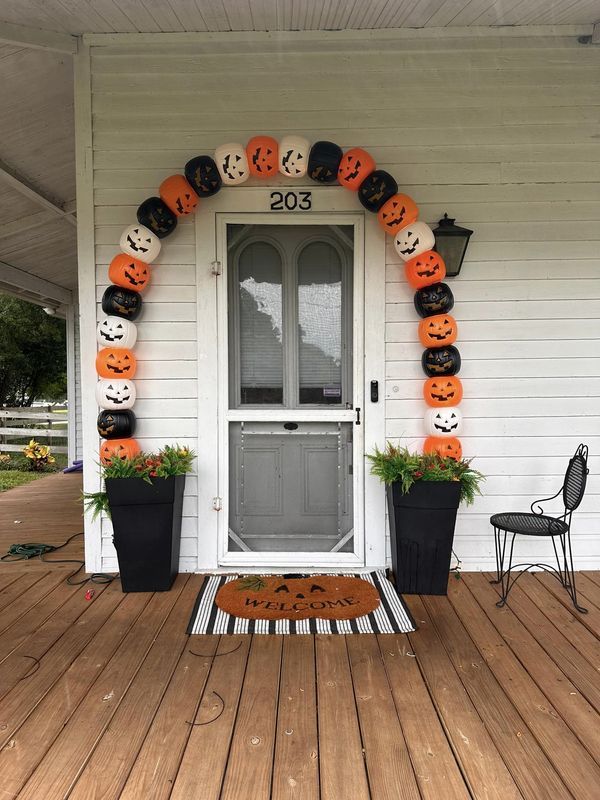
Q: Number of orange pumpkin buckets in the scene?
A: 11